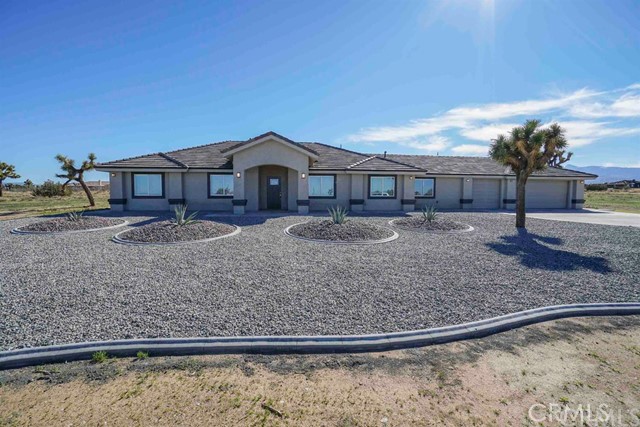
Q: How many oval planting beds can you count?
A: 4